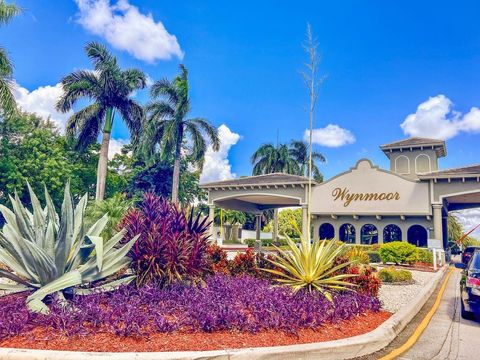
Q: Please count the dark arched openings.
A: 5